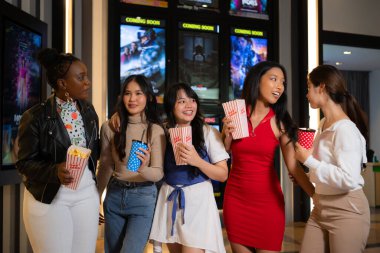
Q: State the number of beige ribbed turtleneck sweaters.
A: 1